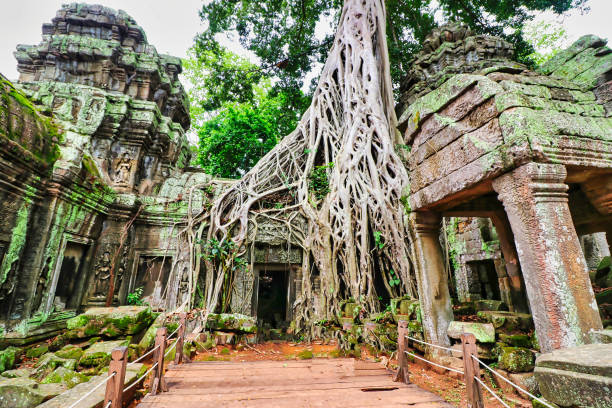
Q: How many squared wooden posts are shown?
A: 5